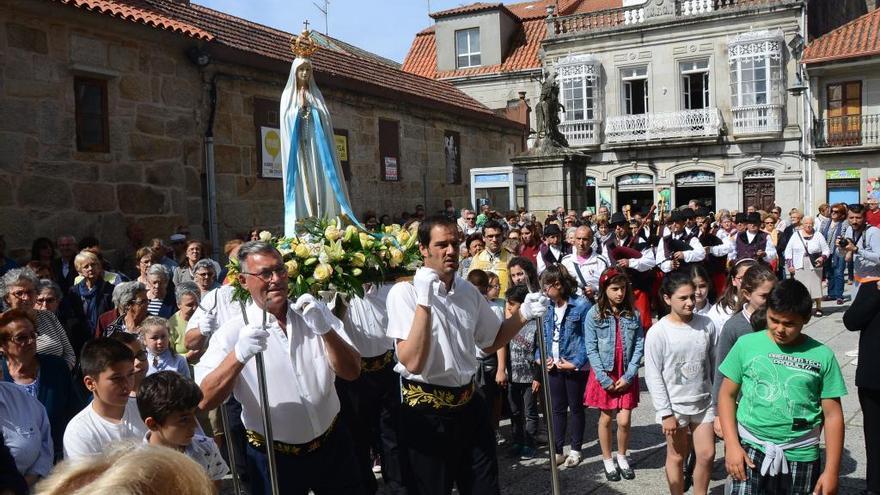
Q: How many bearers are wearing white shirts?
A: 4